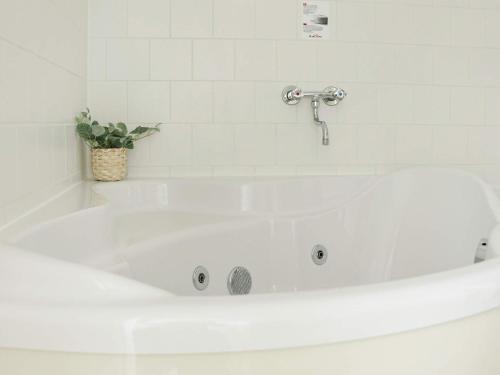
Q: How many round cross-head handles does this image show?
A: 2